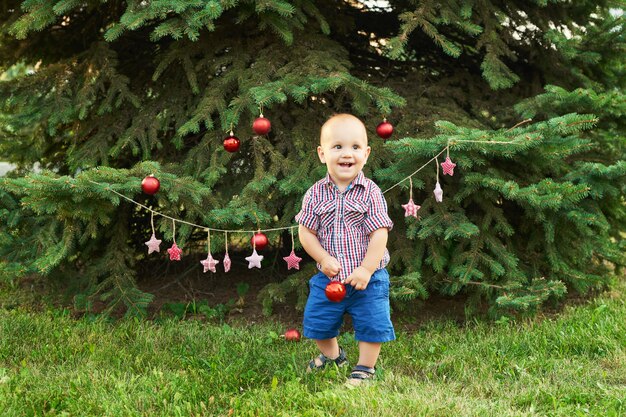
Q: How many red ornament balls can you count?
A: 7